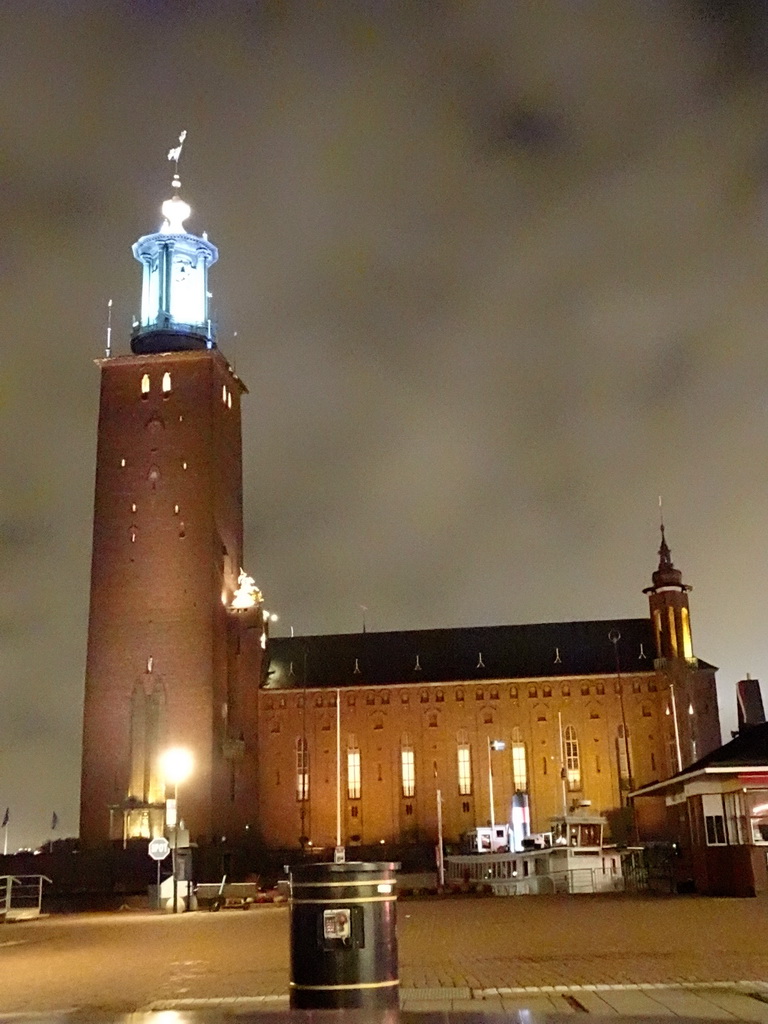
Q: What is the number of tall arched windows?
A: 7